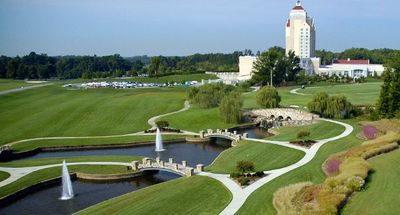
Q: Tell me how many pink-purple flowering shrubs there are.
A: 2